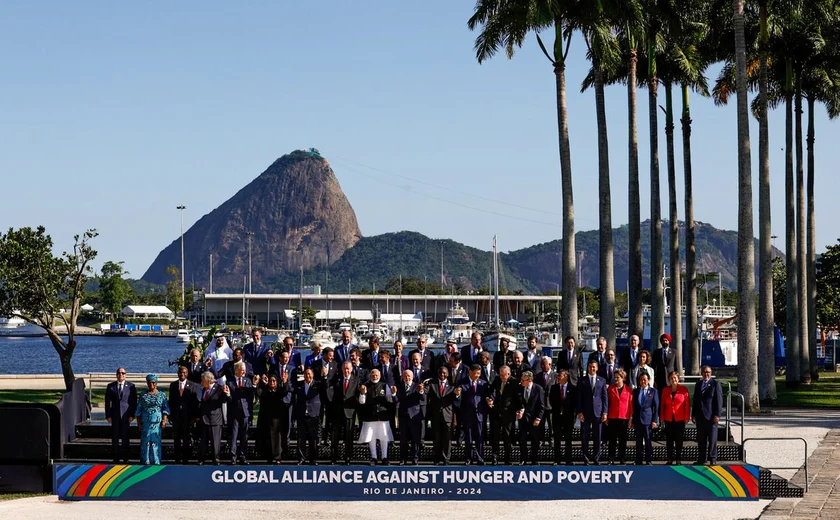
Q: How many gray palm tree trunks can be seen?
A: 11